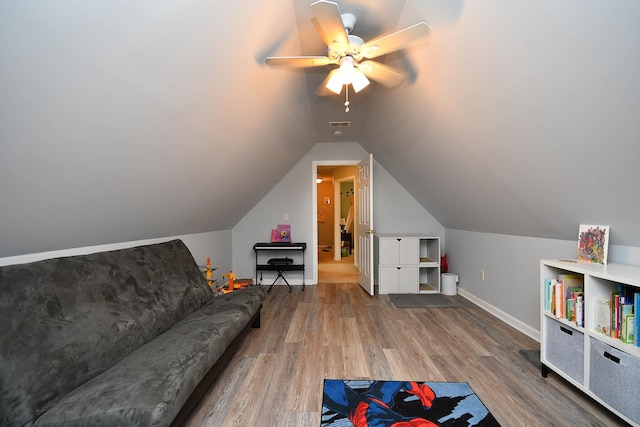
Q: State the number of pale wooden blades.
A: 5